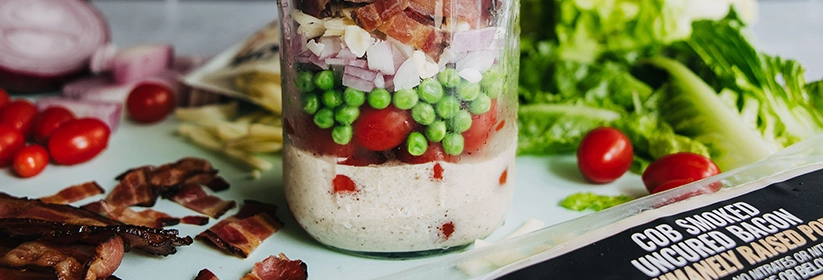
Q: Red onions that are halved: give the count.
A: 1